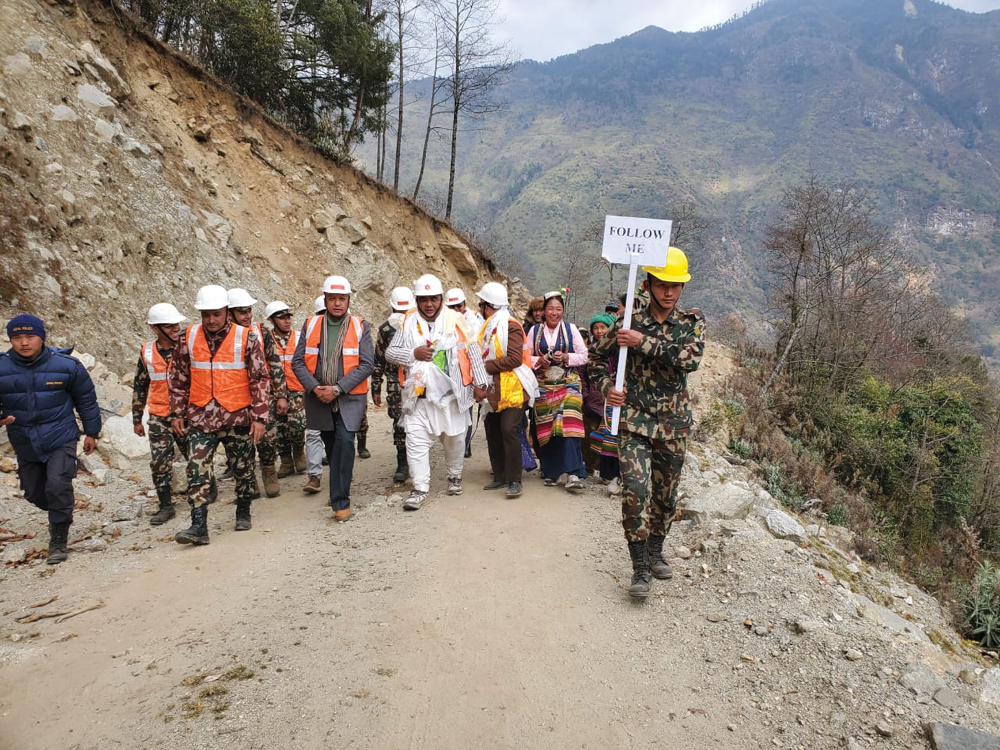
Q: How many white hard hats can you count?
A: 10